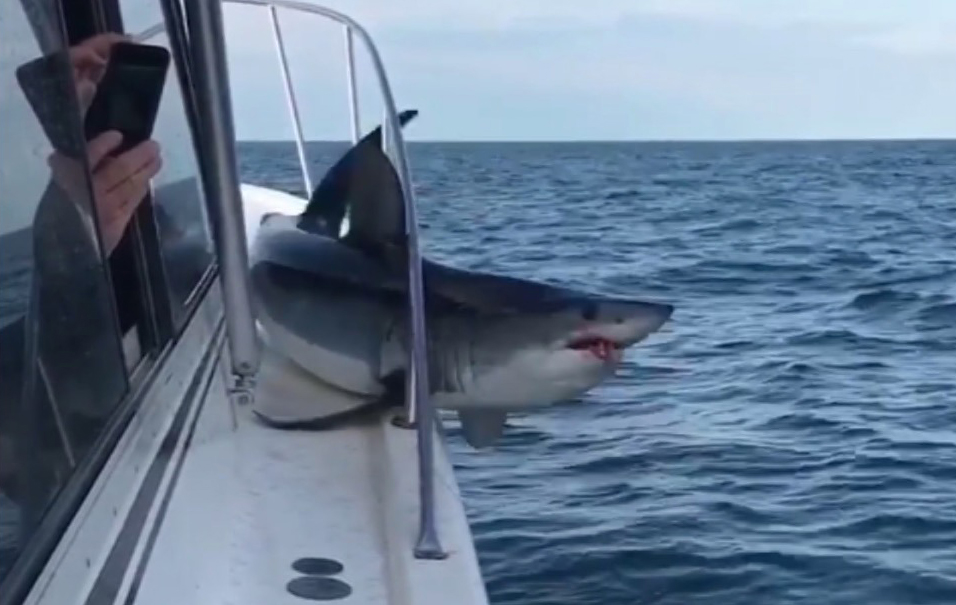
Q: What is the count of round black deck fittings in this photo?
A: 2